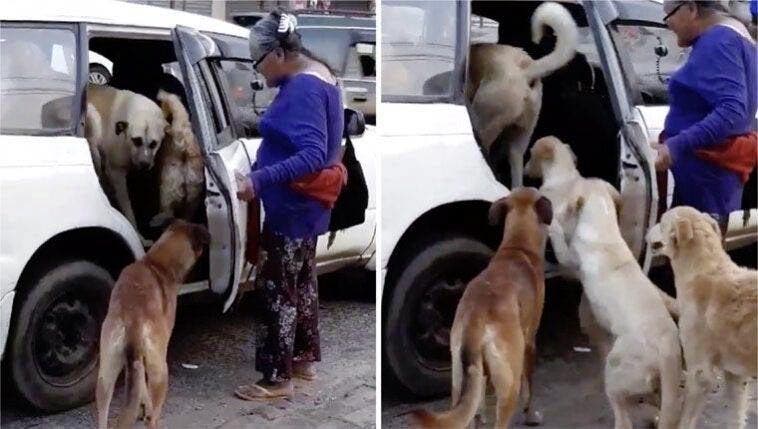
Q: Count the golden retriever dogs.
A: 1